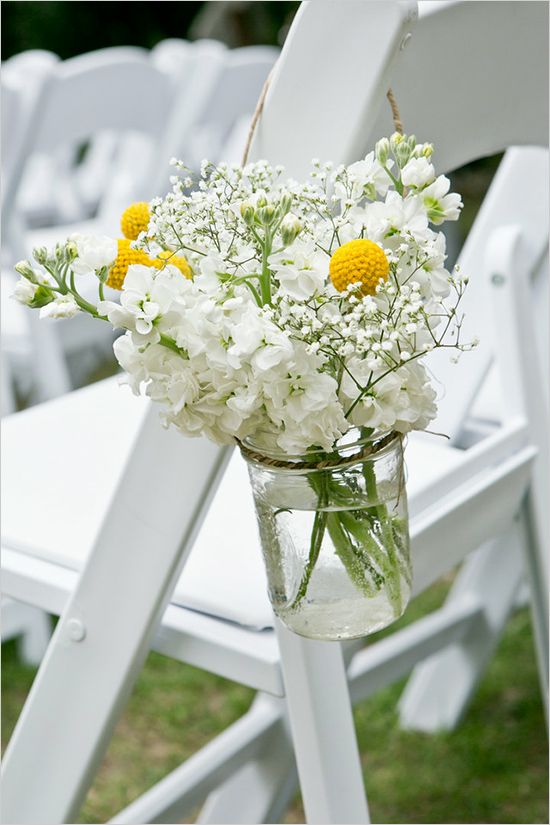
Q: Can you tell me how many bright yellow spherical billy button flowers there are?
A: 4